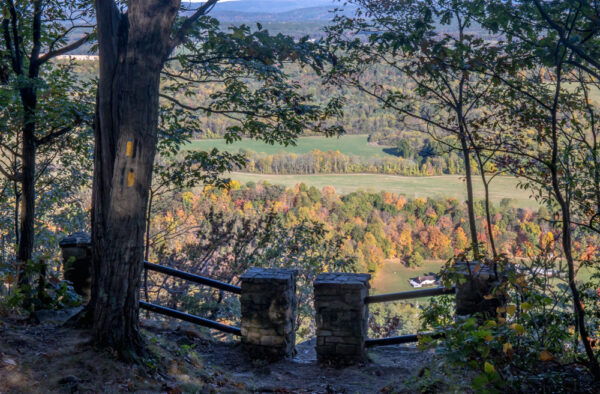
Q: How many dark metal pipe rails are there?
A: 4